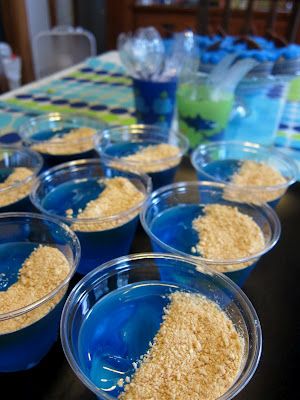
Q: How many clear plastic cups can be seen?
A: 8